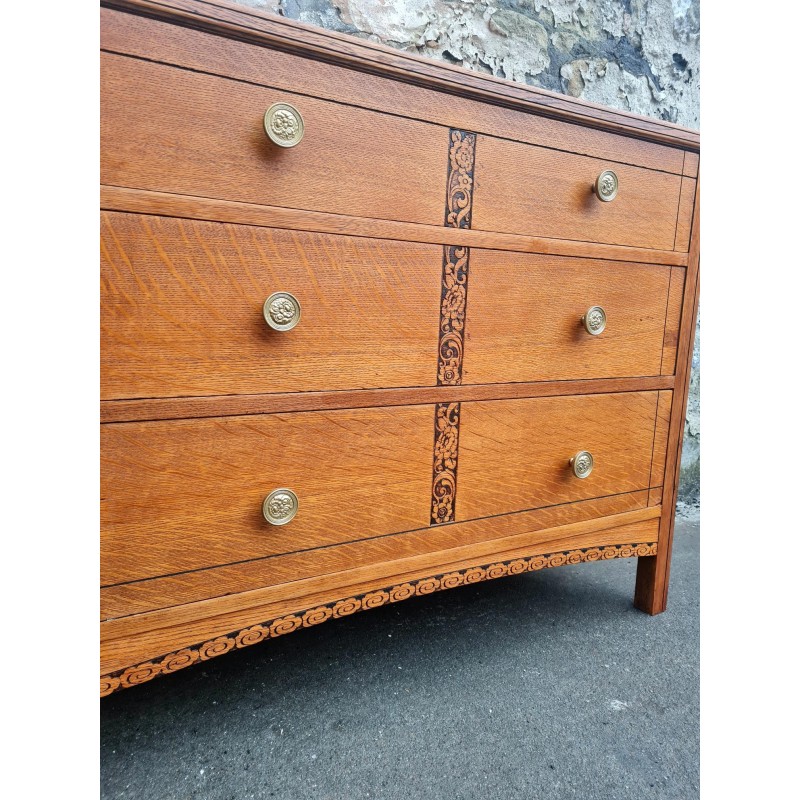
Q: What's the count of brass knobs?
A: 6